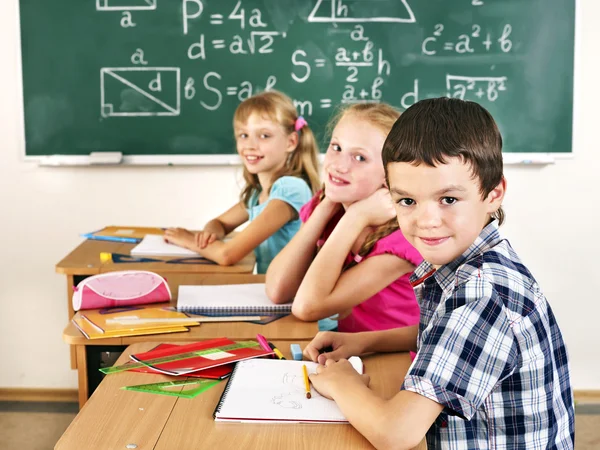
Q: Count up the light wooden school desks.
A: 3